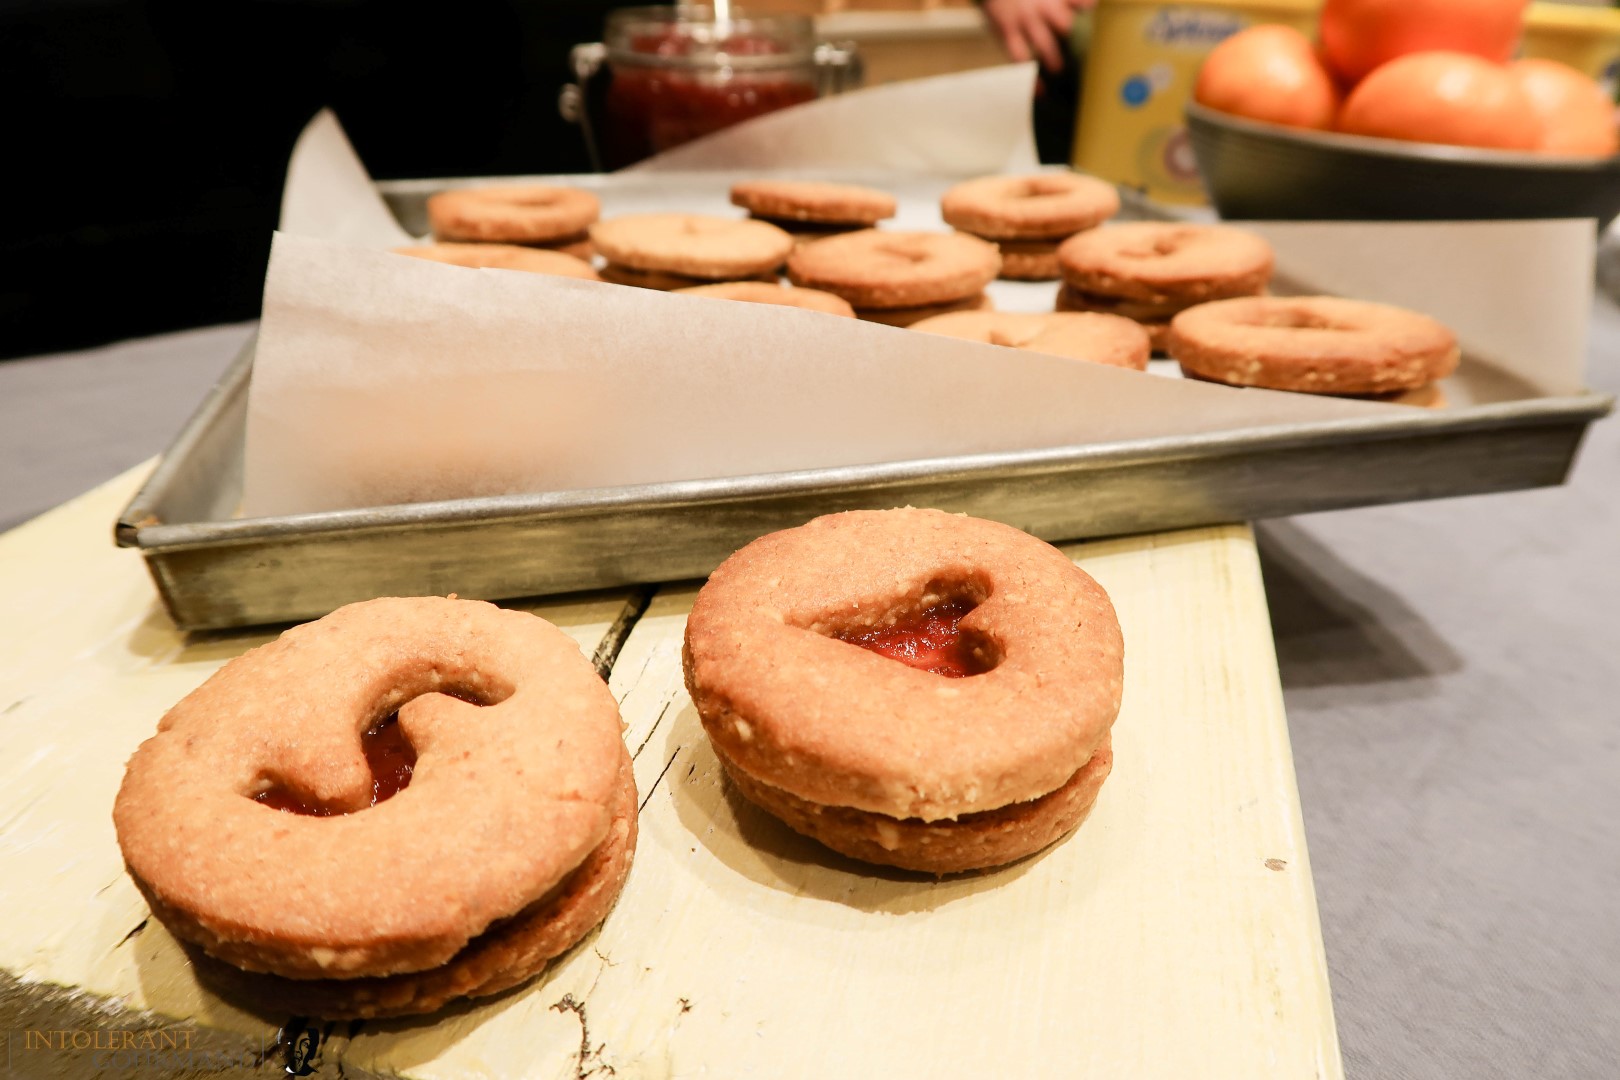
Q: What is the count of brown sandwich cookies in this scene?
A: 12